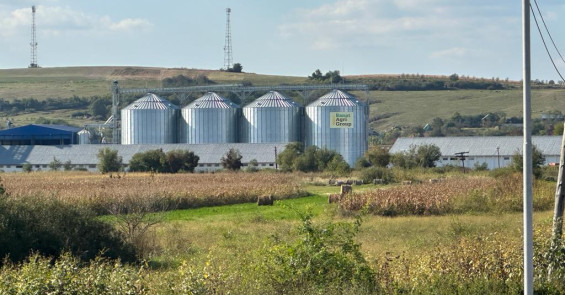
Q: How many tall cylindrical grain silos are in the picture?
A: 4